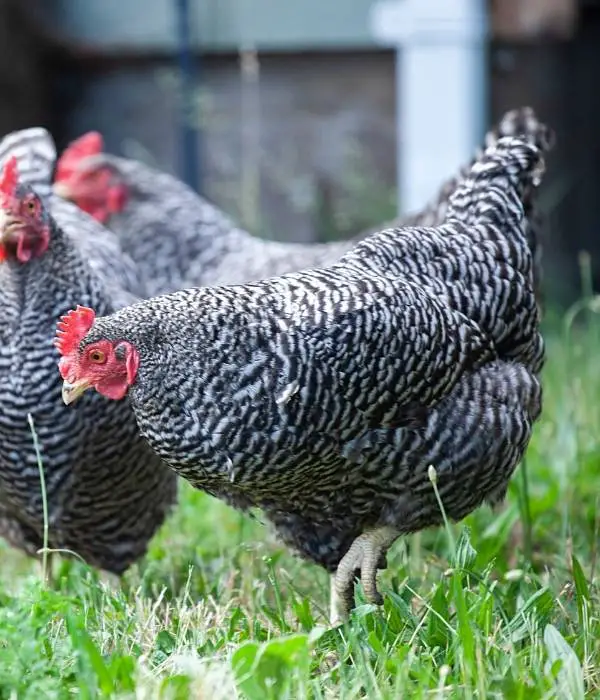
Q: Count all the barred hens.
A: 3